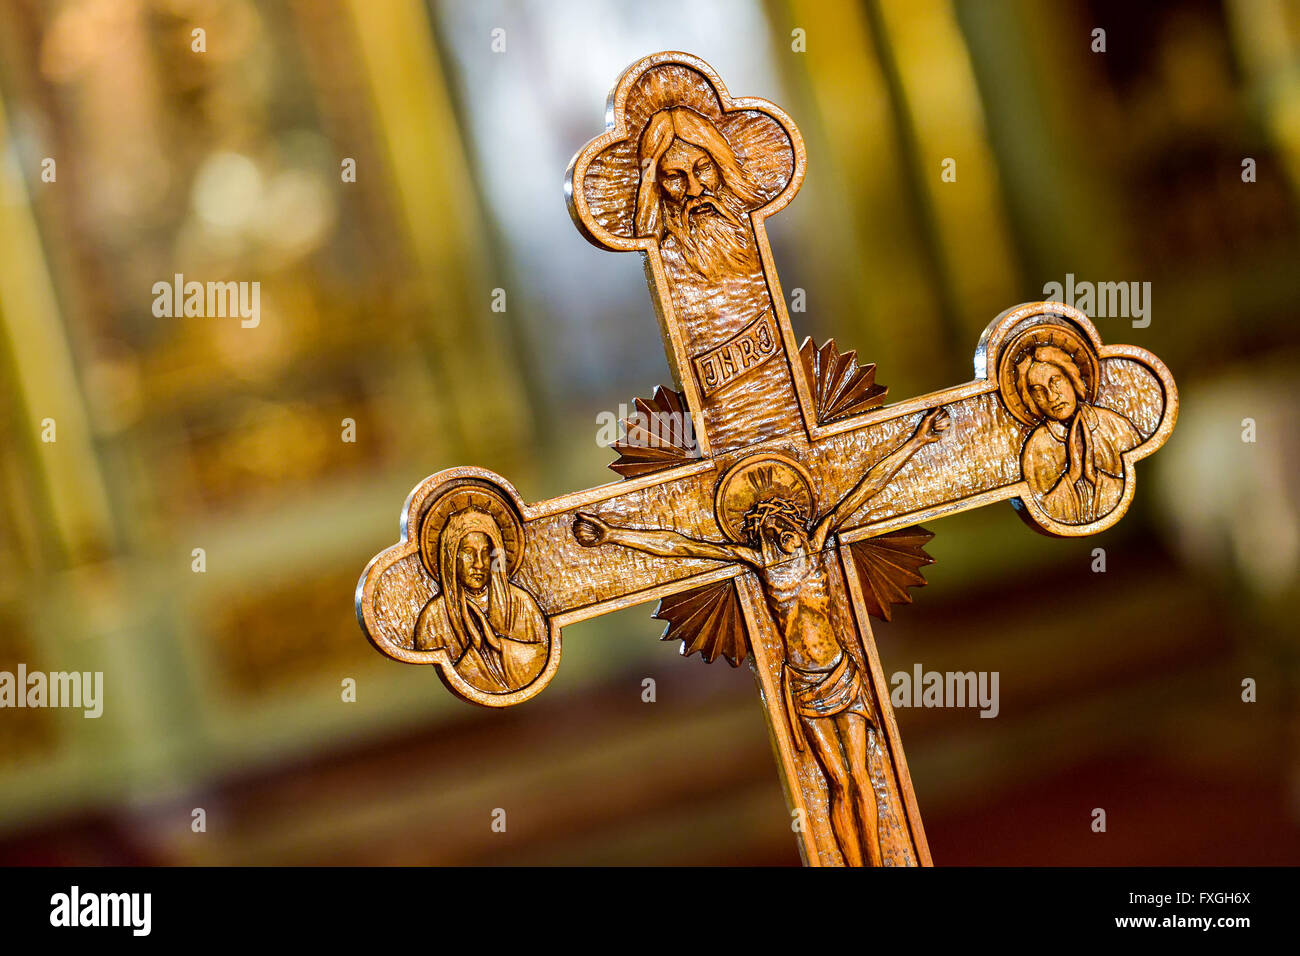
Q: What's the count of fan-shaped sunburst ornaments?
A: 4